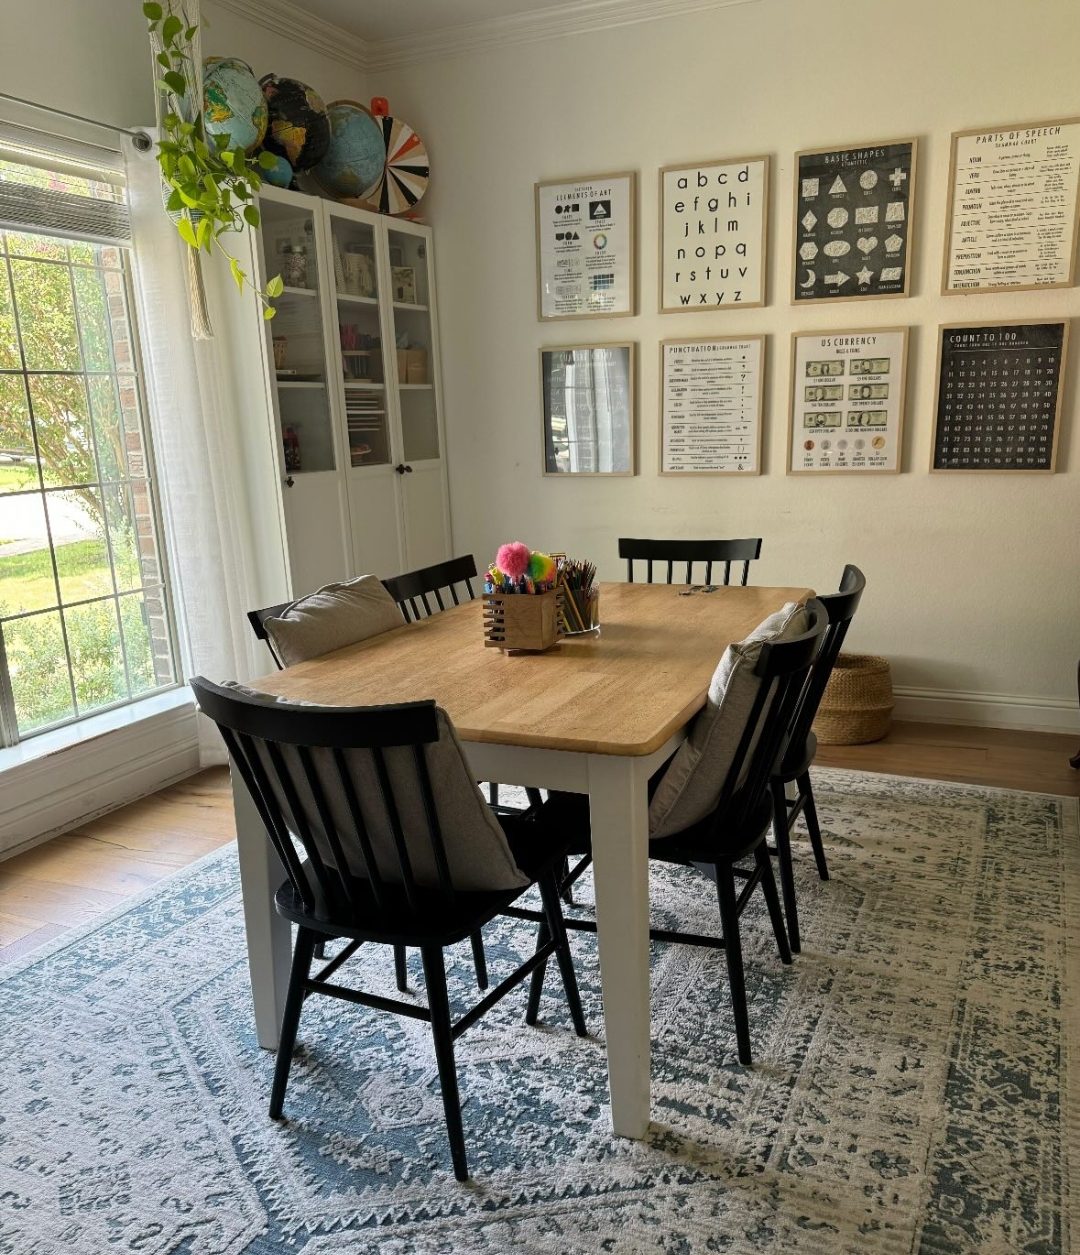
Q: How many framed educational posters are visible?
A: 8